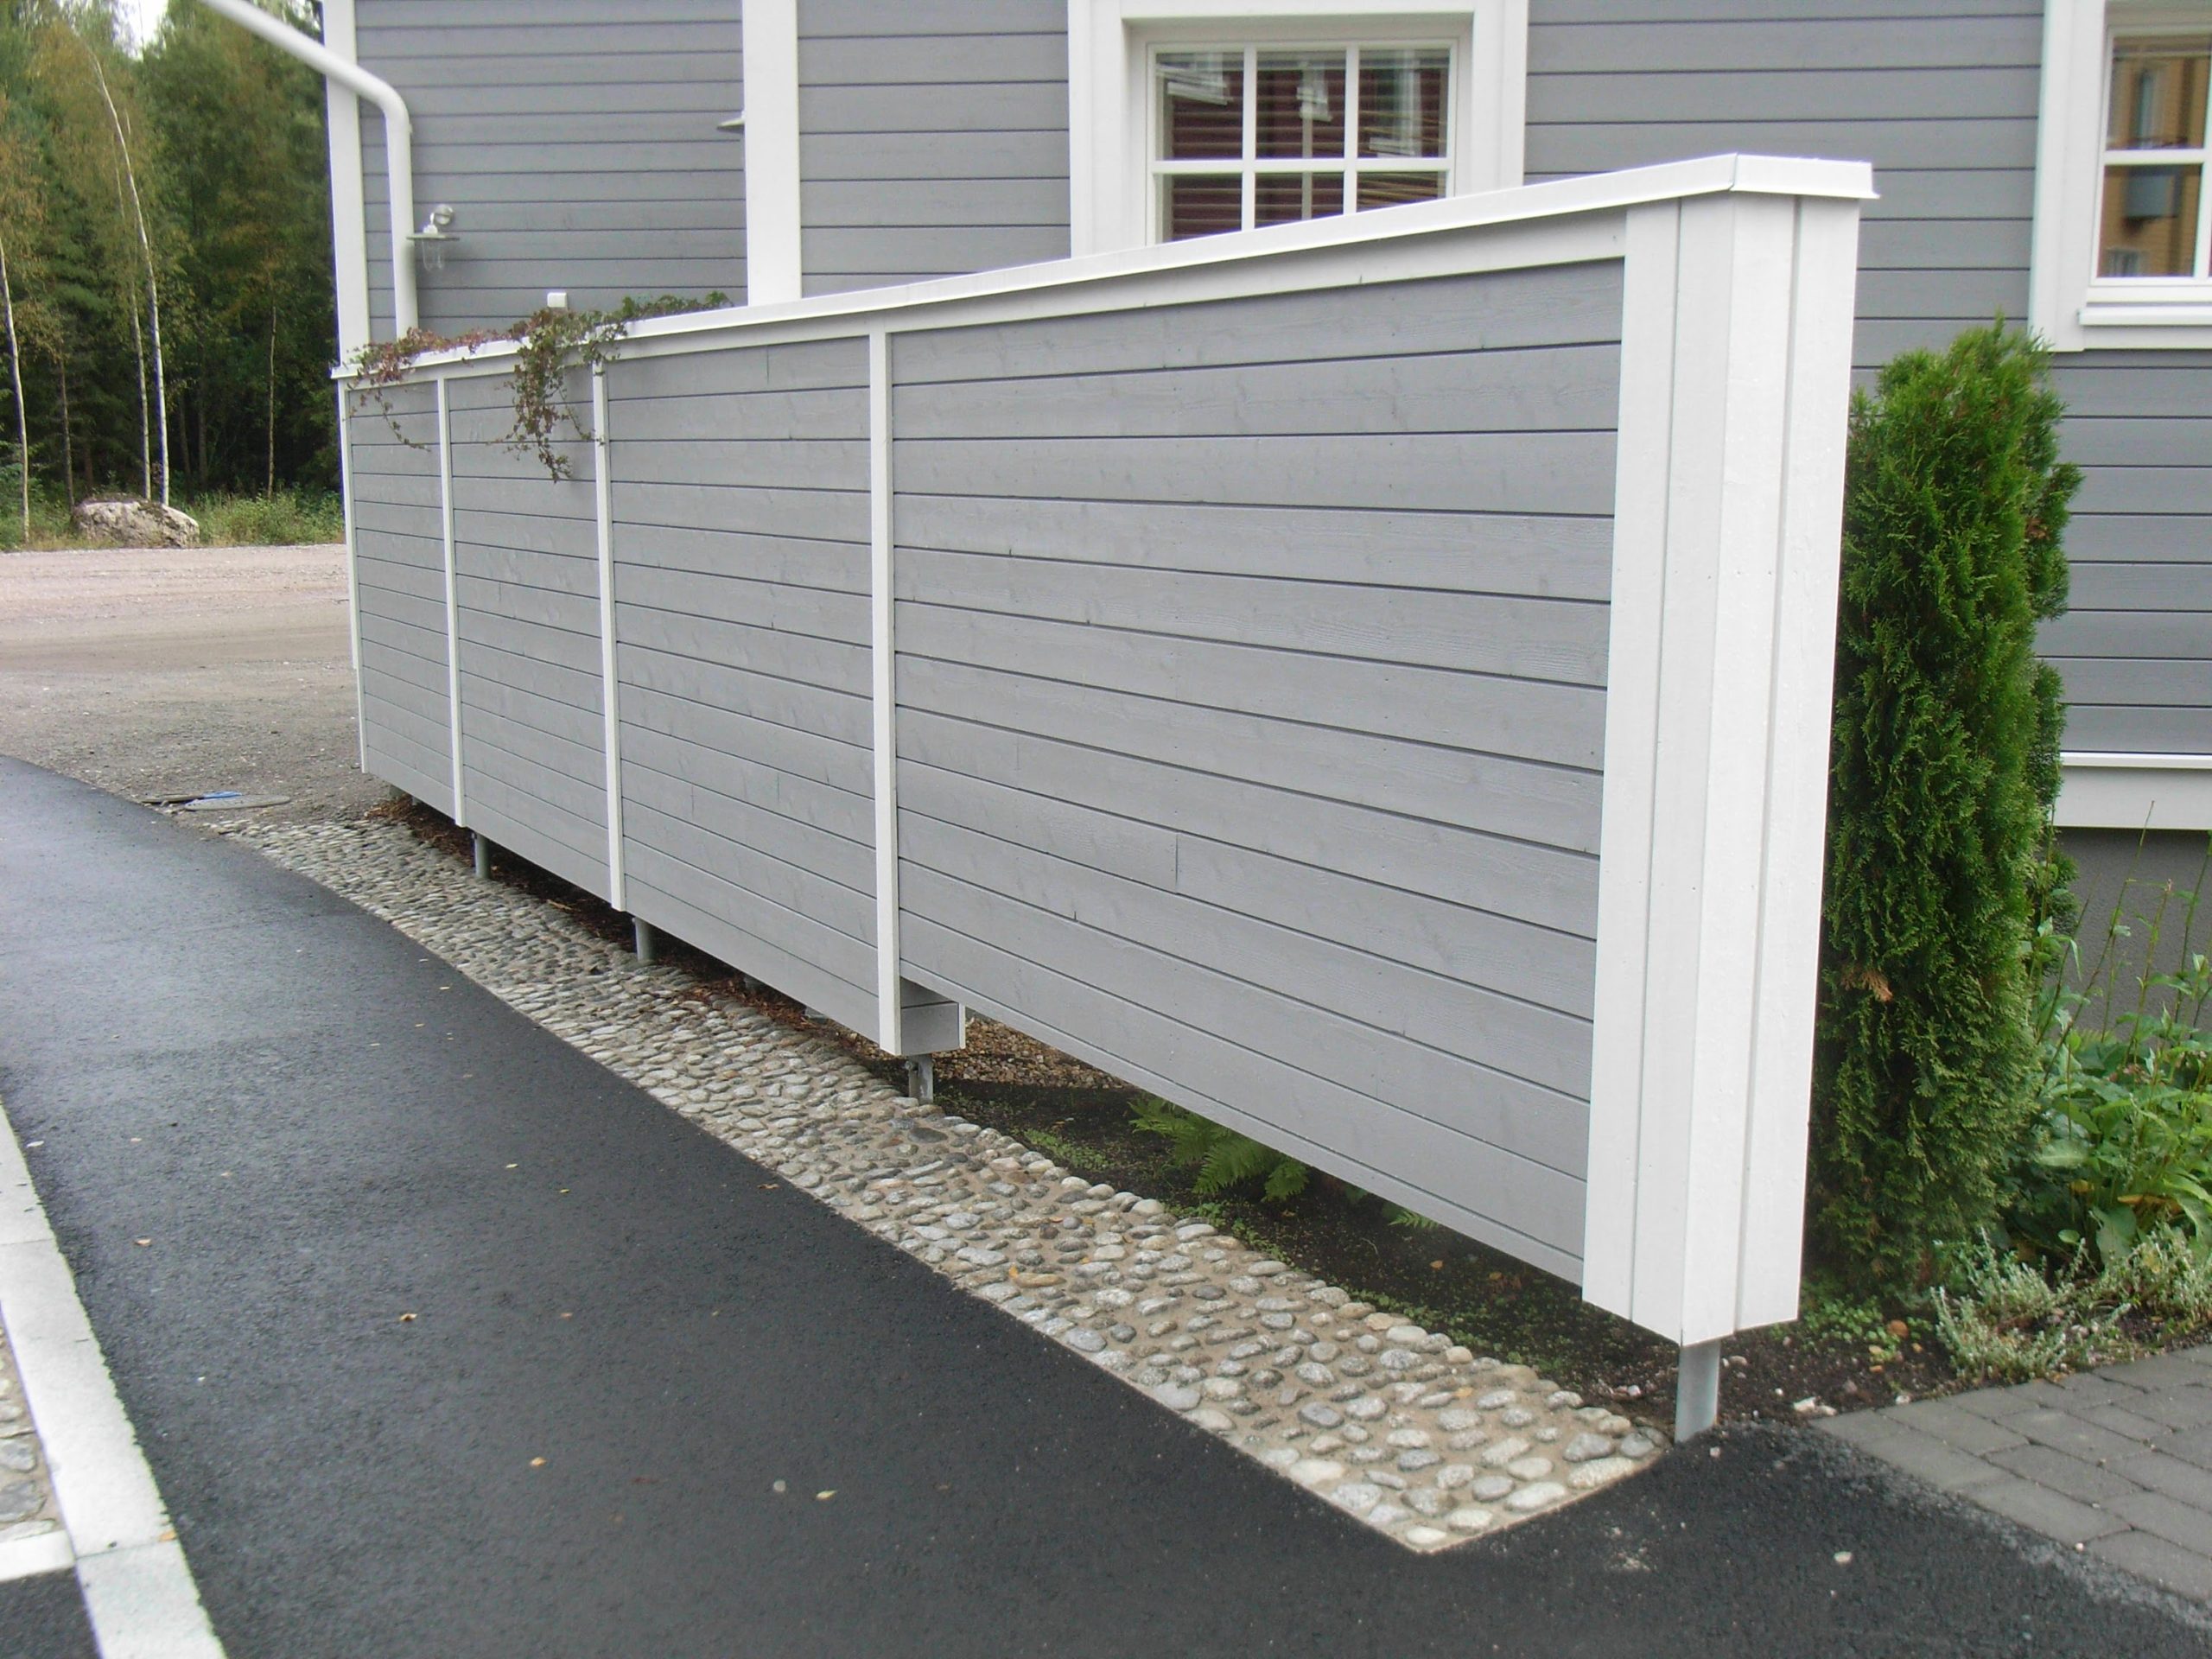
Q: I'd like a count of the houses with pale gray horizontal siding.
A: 1